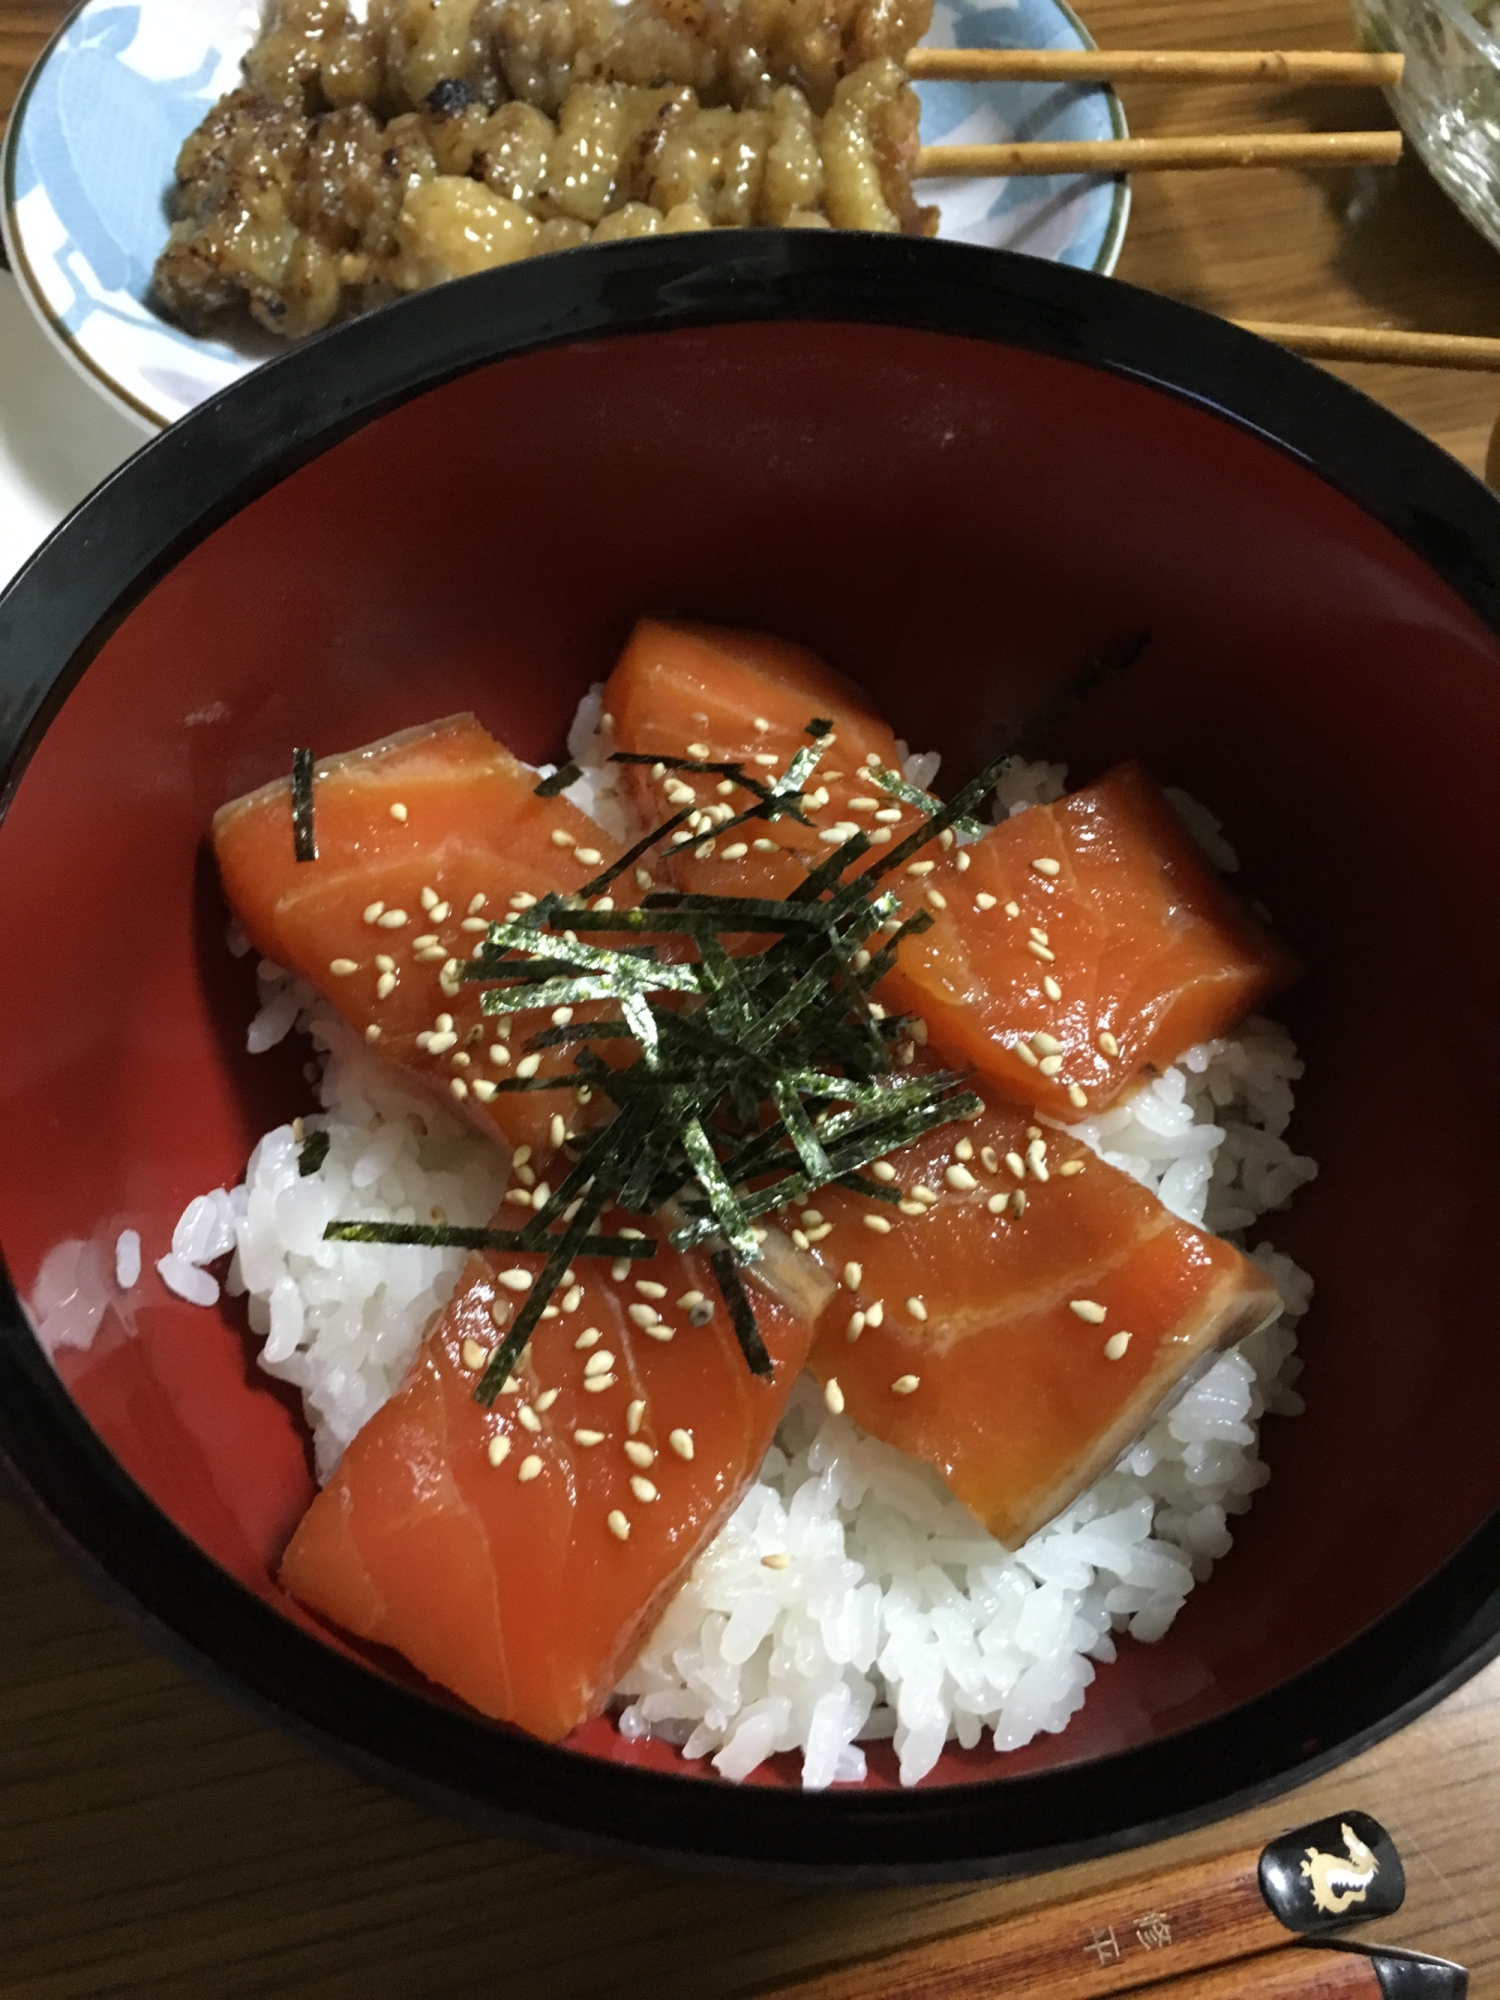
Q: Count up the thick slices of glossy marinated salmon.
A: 5